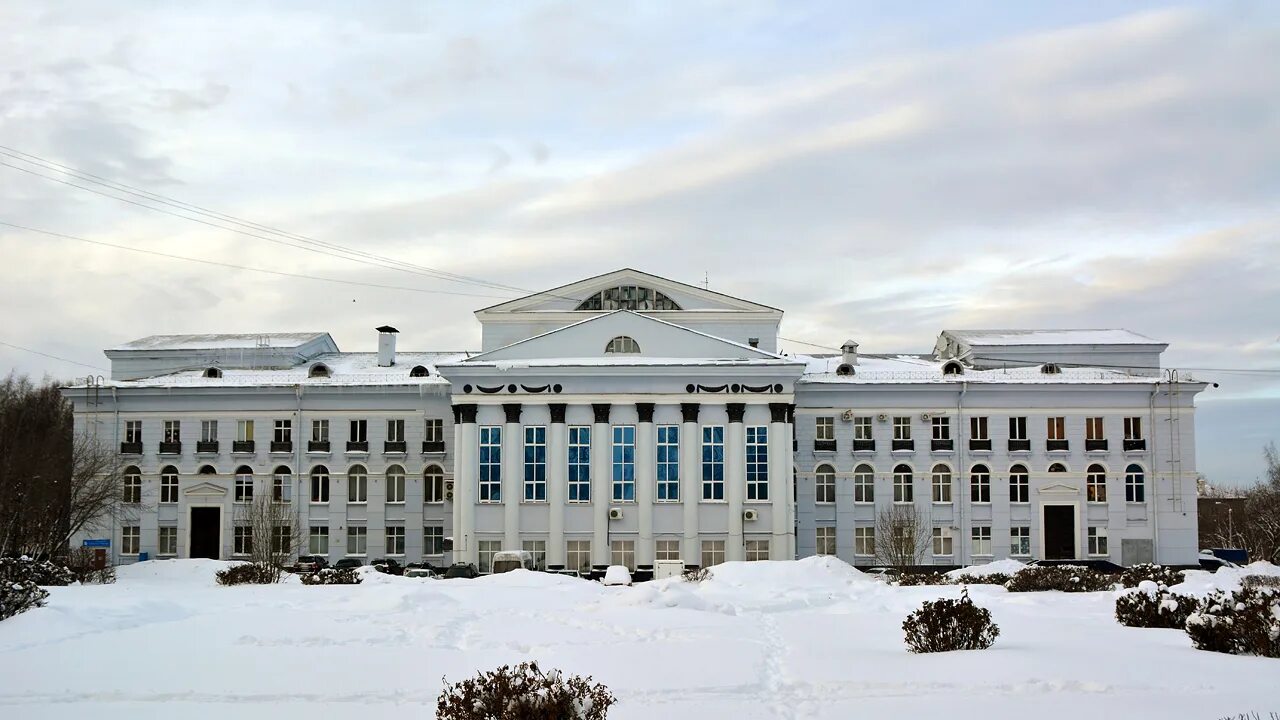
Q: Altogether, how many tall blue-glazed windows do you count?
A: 7